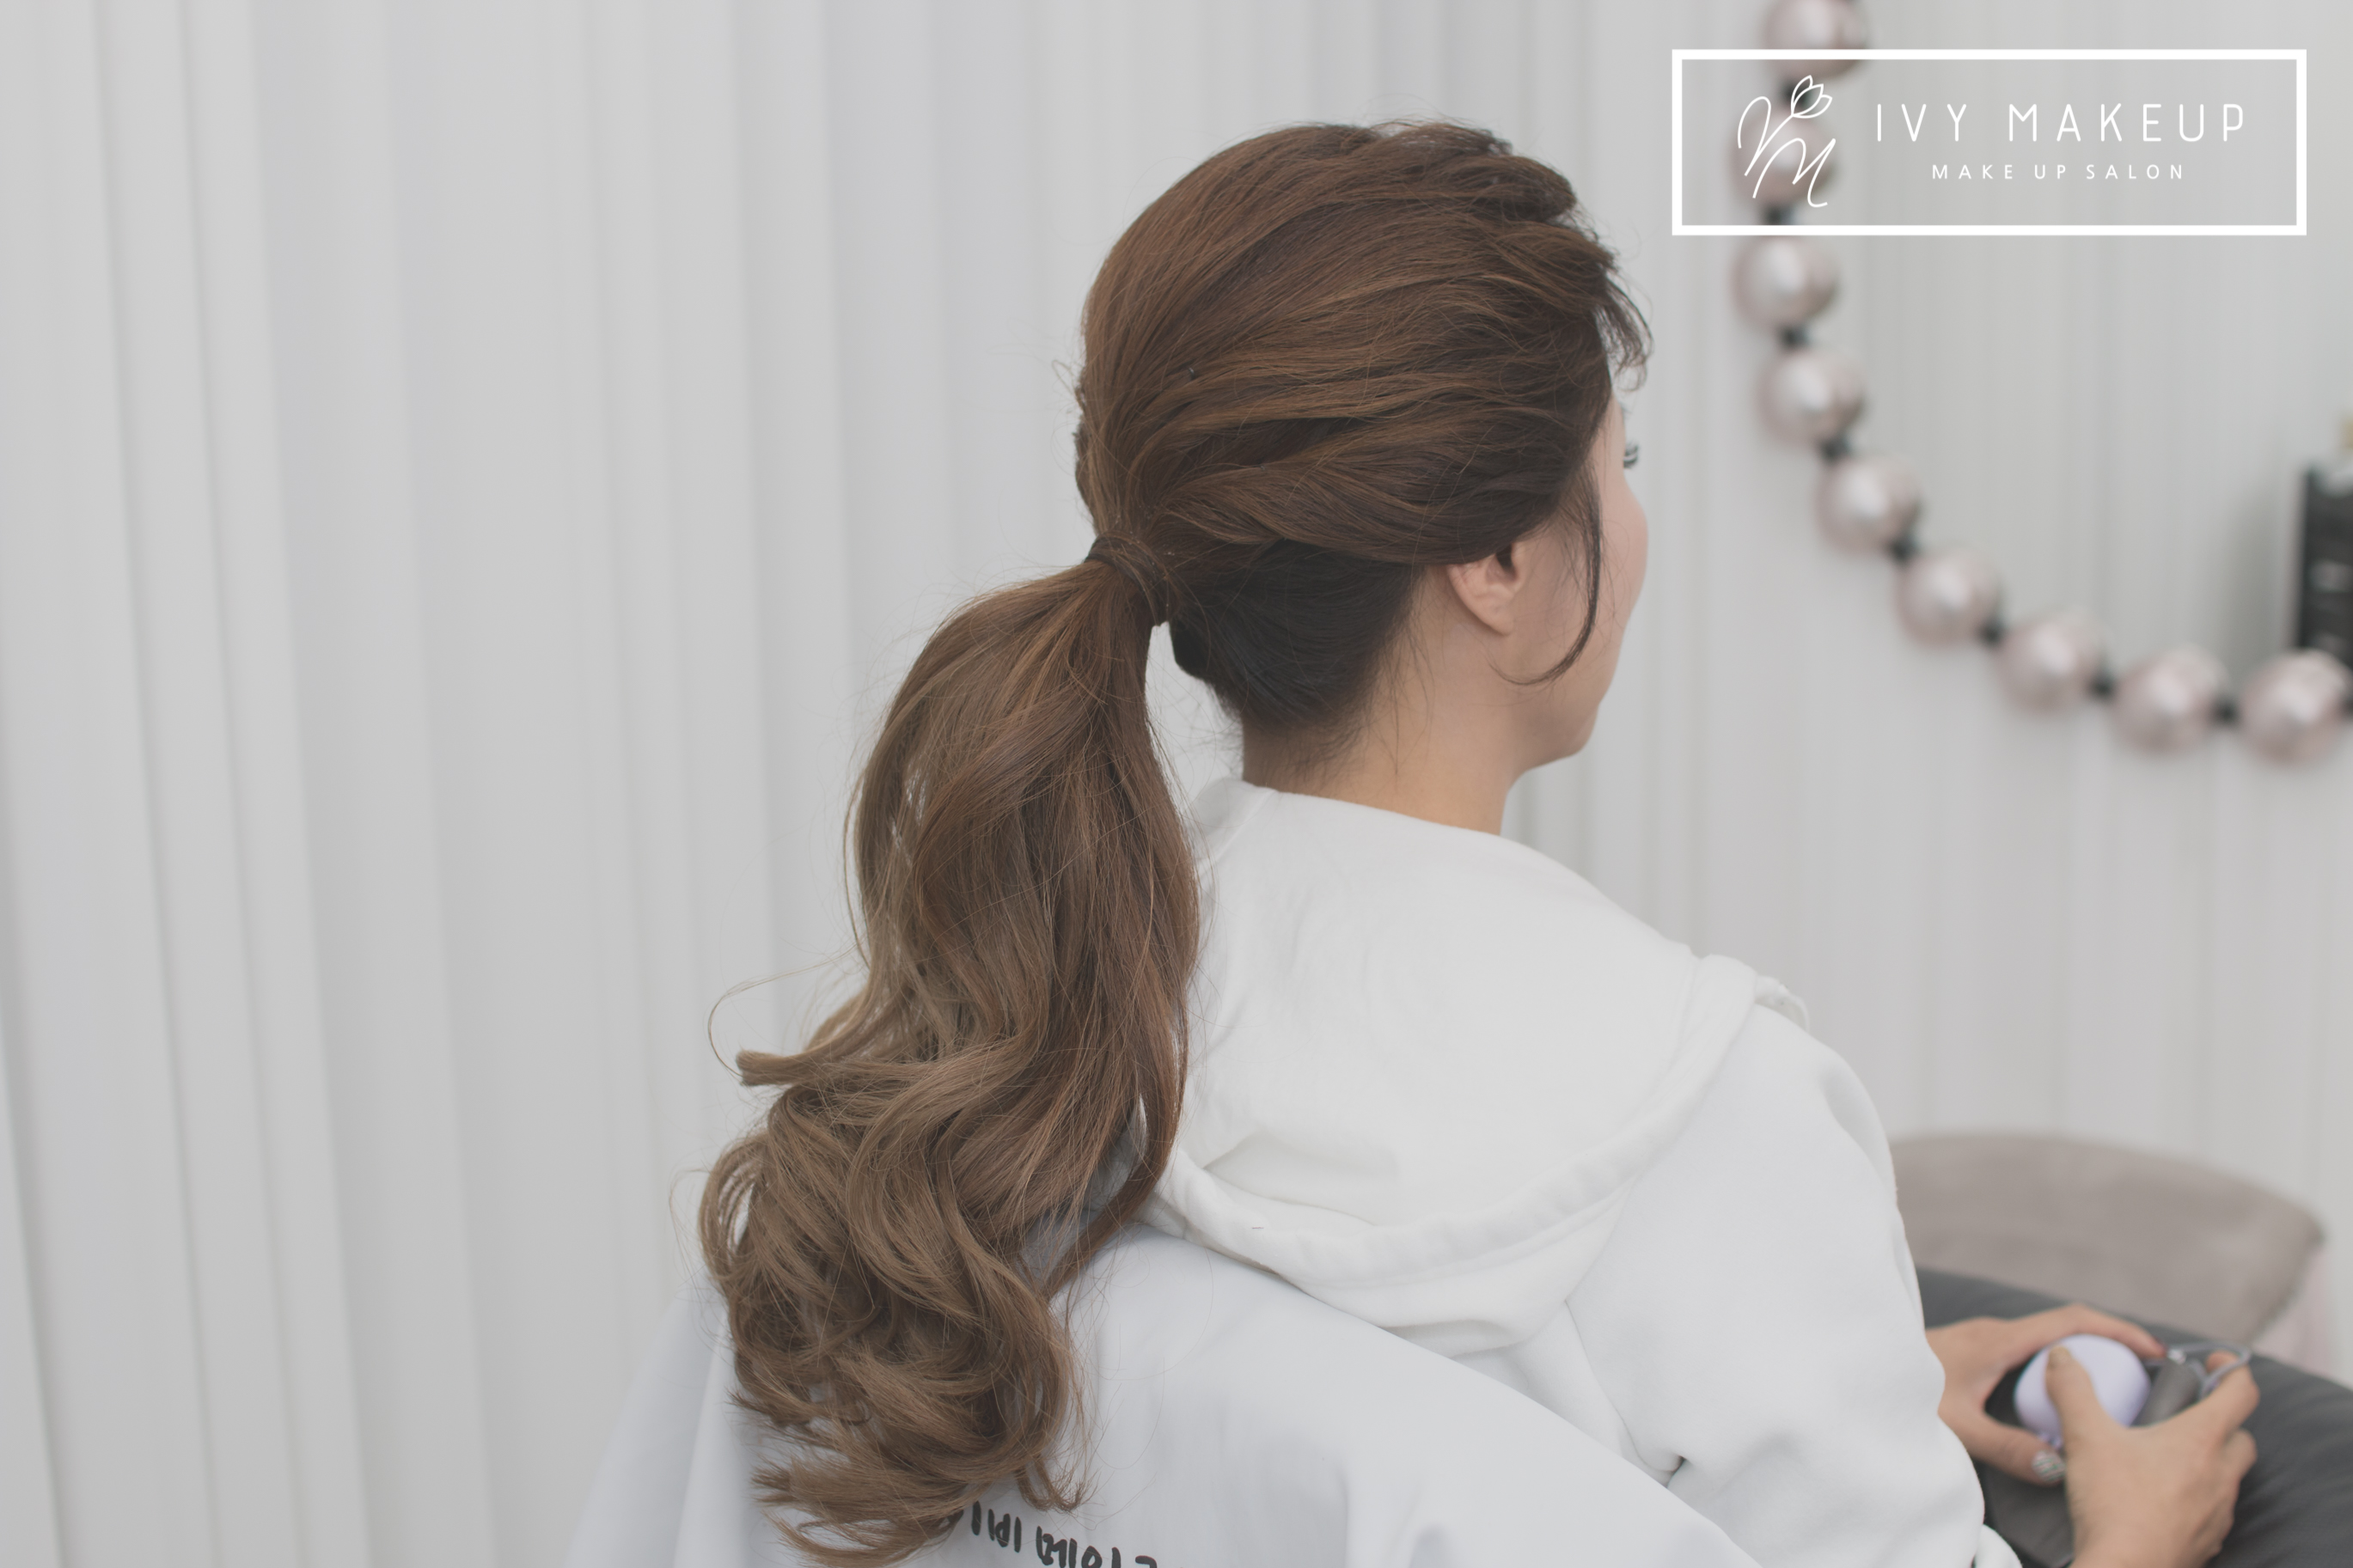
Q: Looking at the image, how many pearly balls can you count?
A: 9